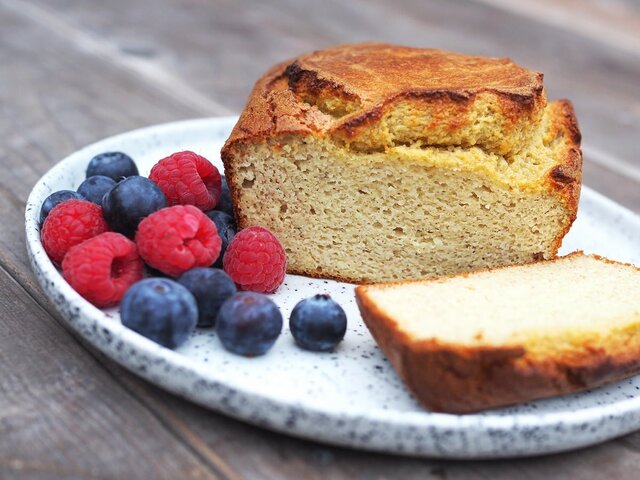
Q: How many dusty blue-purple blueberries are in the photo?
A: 10